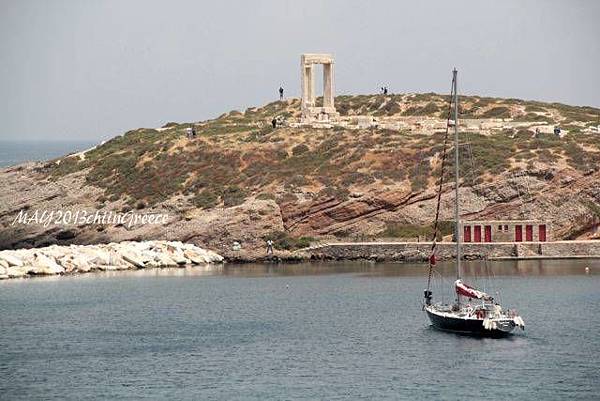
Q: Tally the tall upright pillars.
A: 2